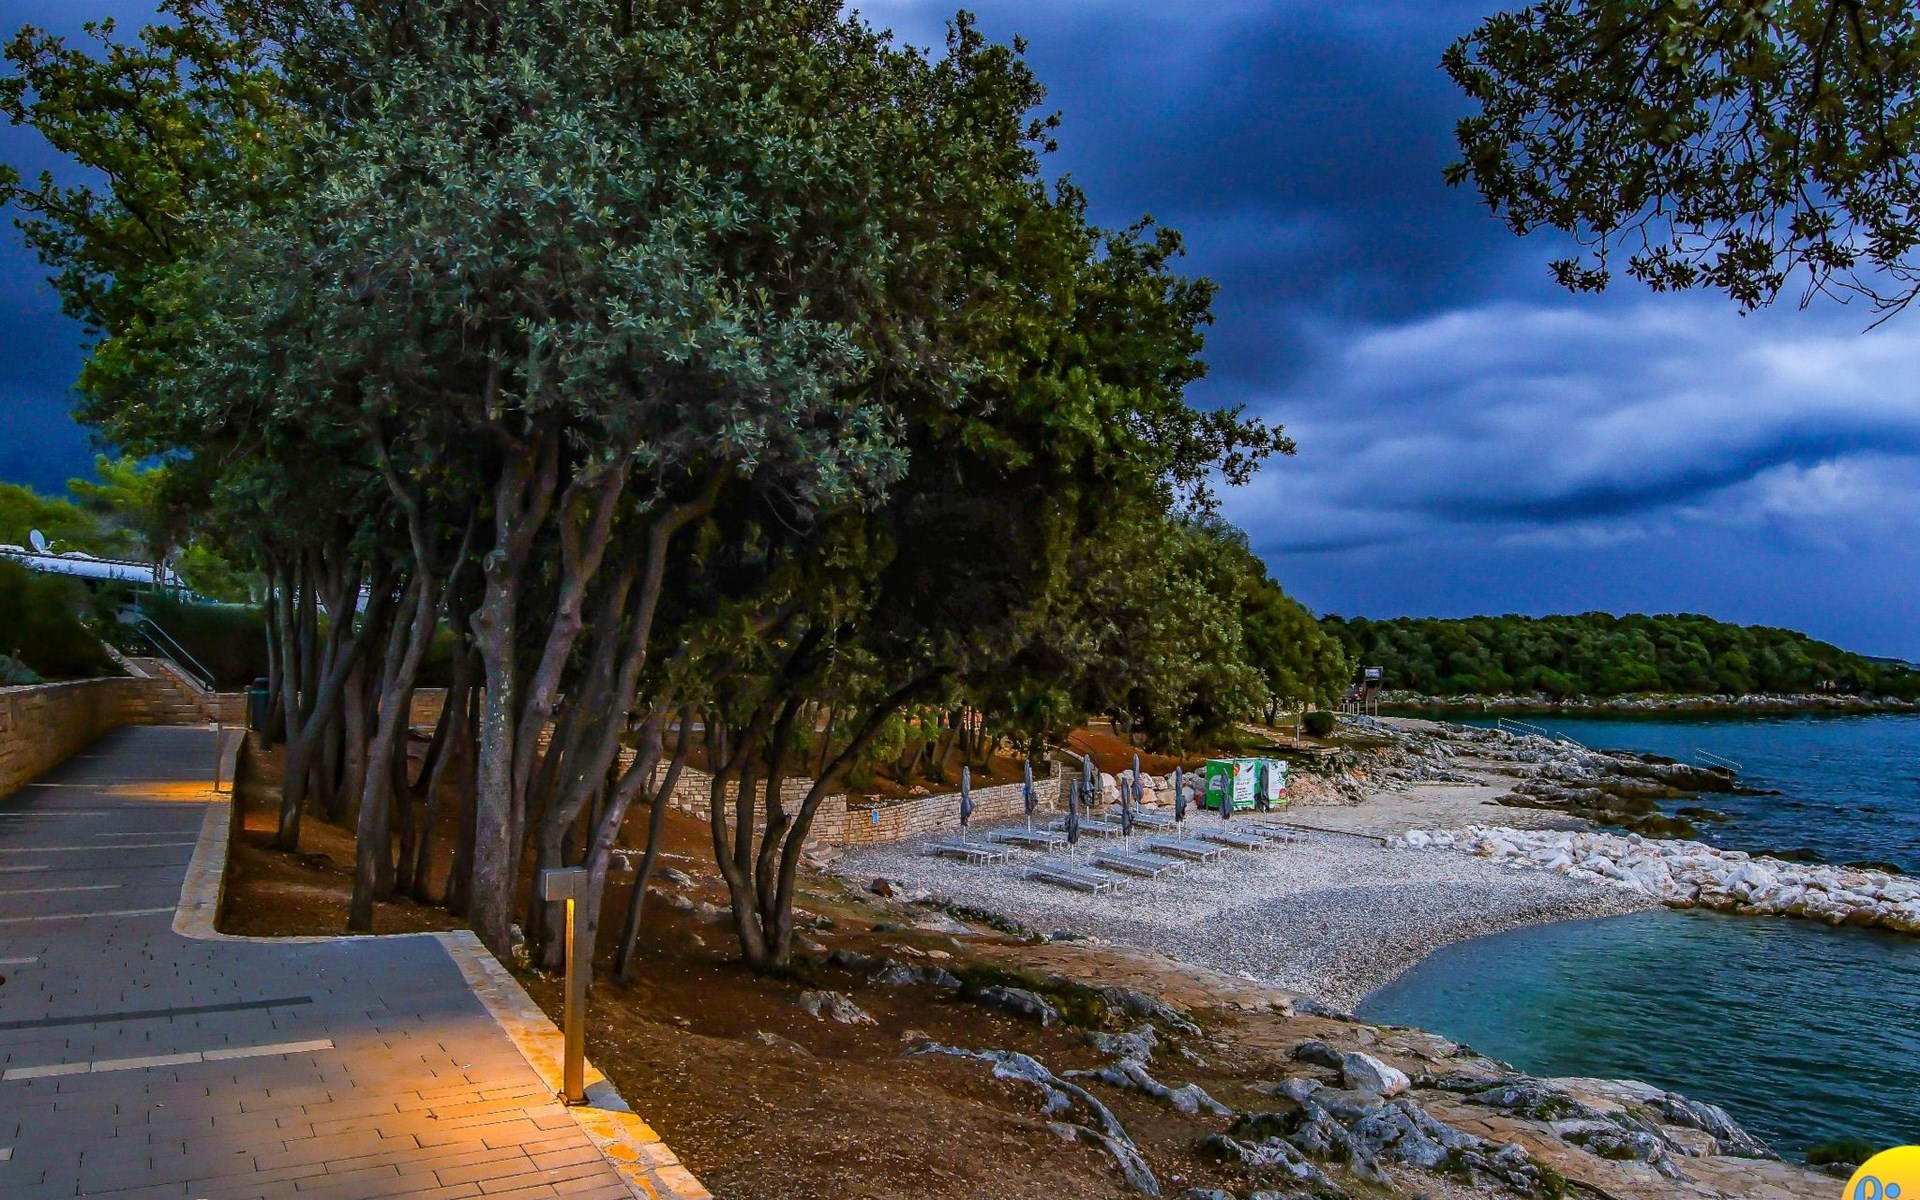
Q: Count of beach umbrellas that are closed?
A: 9